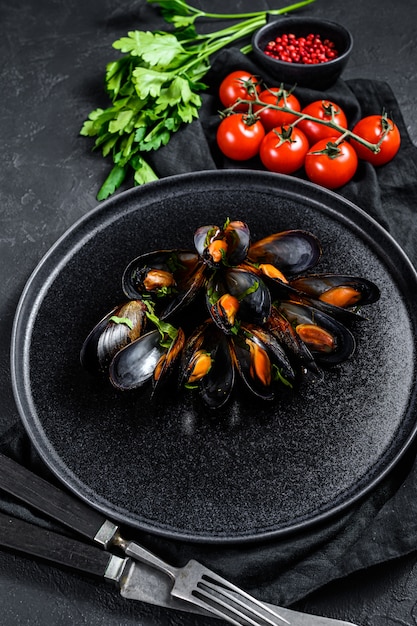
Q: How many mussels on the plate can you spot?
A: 10